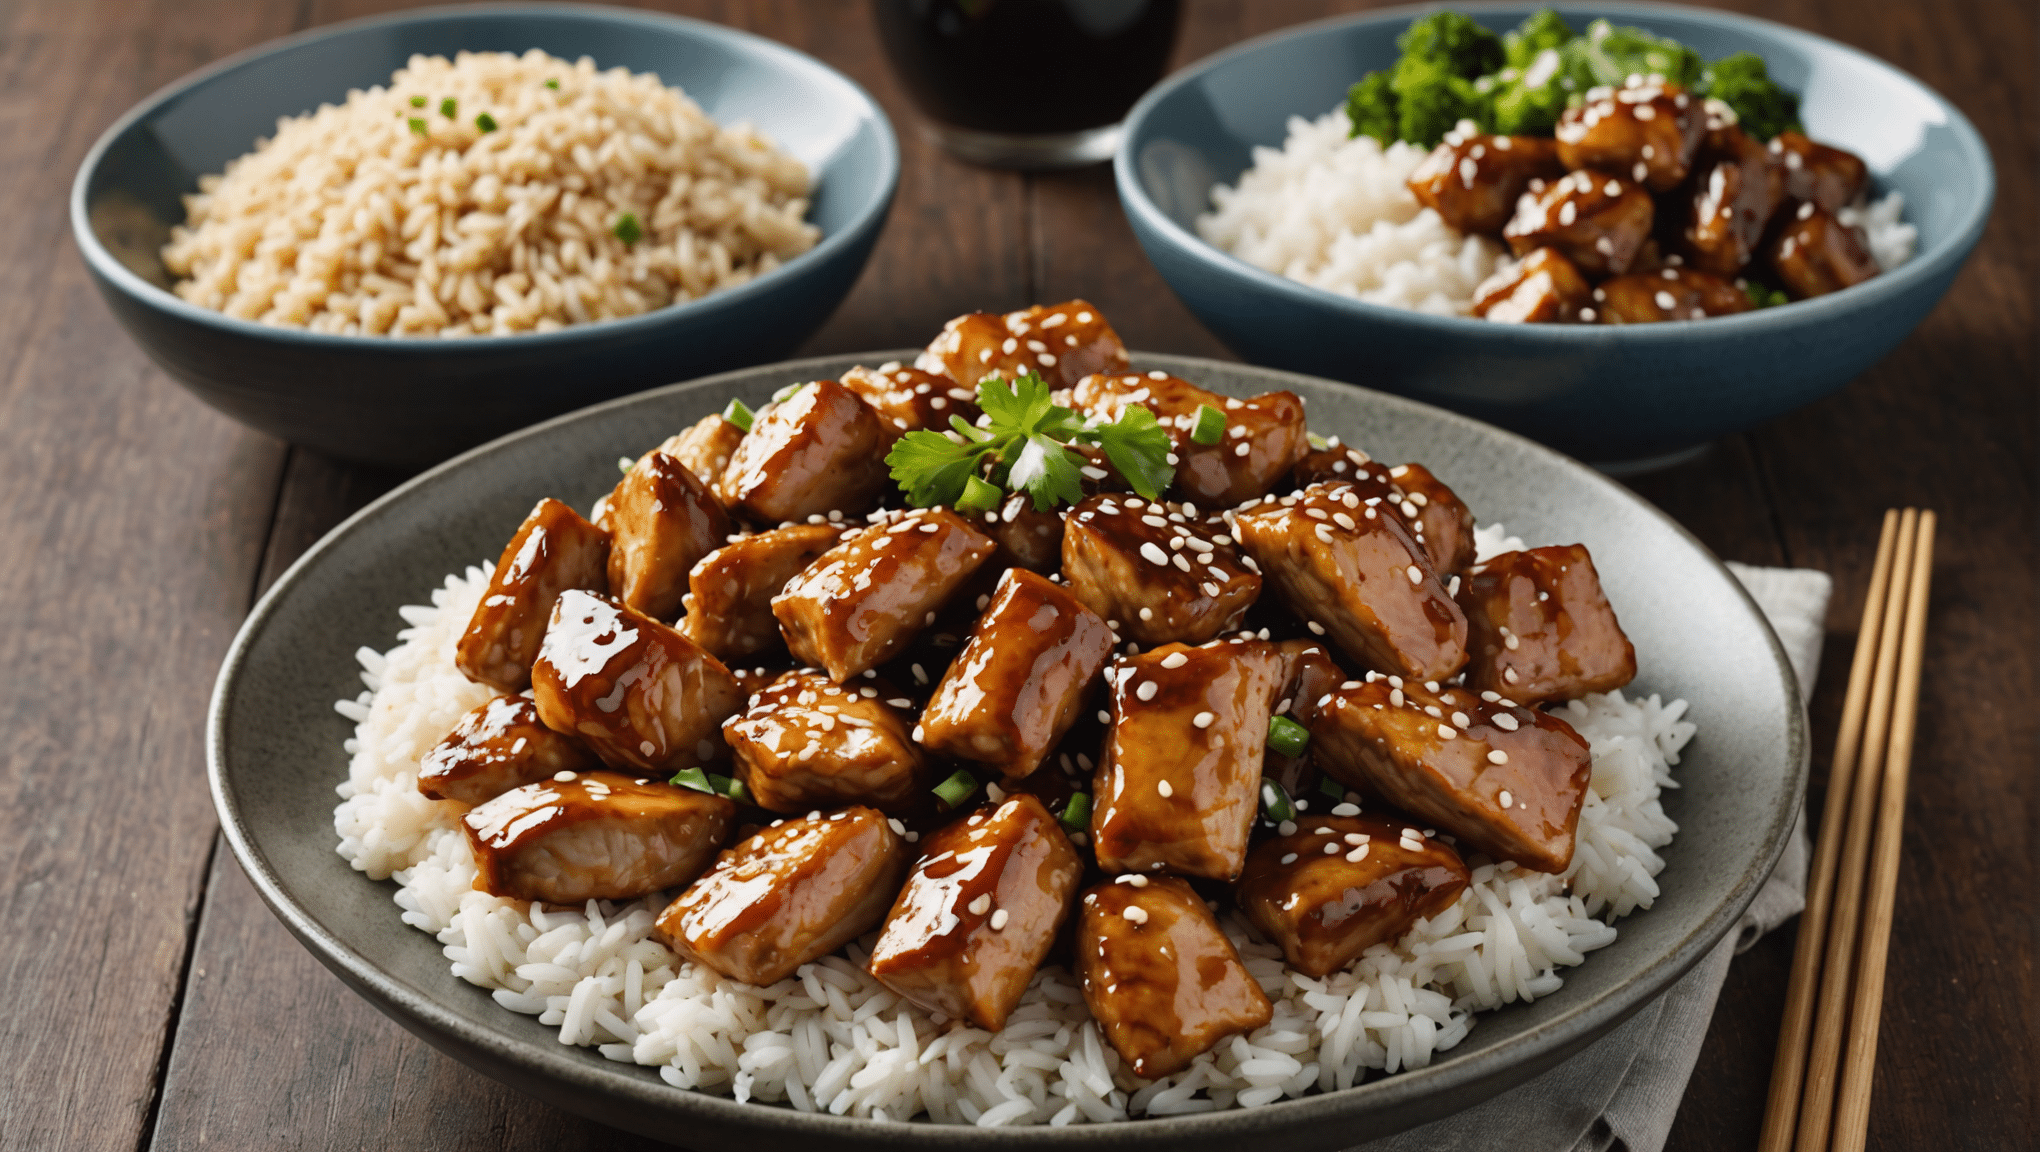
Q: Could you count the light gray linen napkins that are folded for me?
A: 1